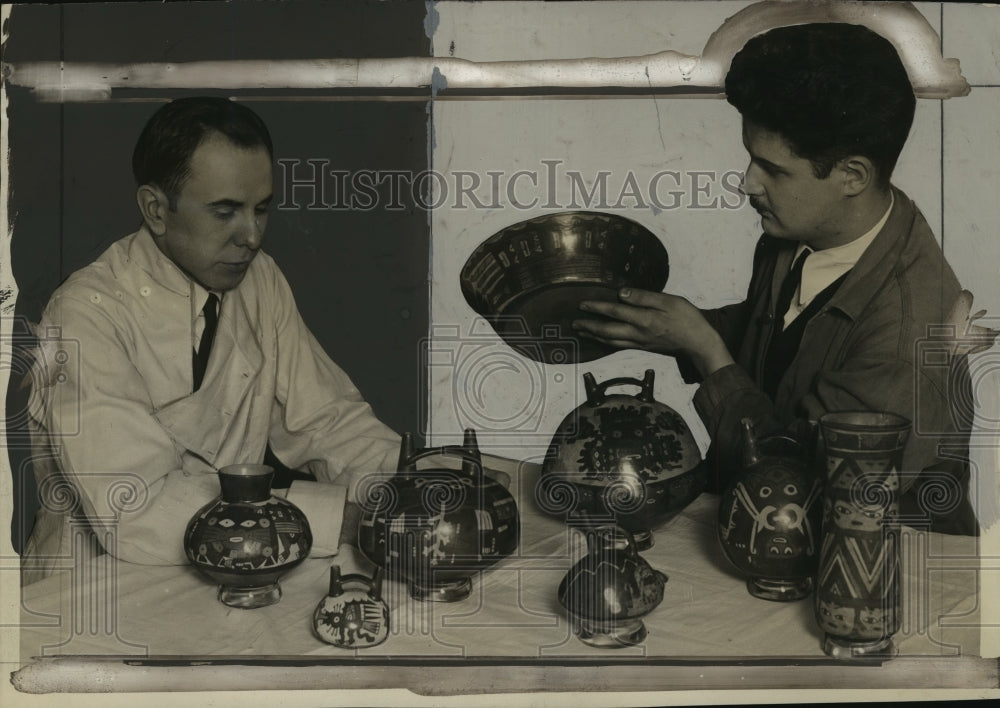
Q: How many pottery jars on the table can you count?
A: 7